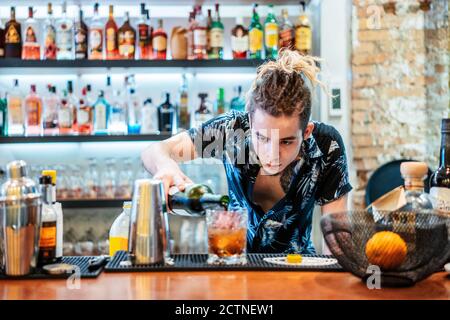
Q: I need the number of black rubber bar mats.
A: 2